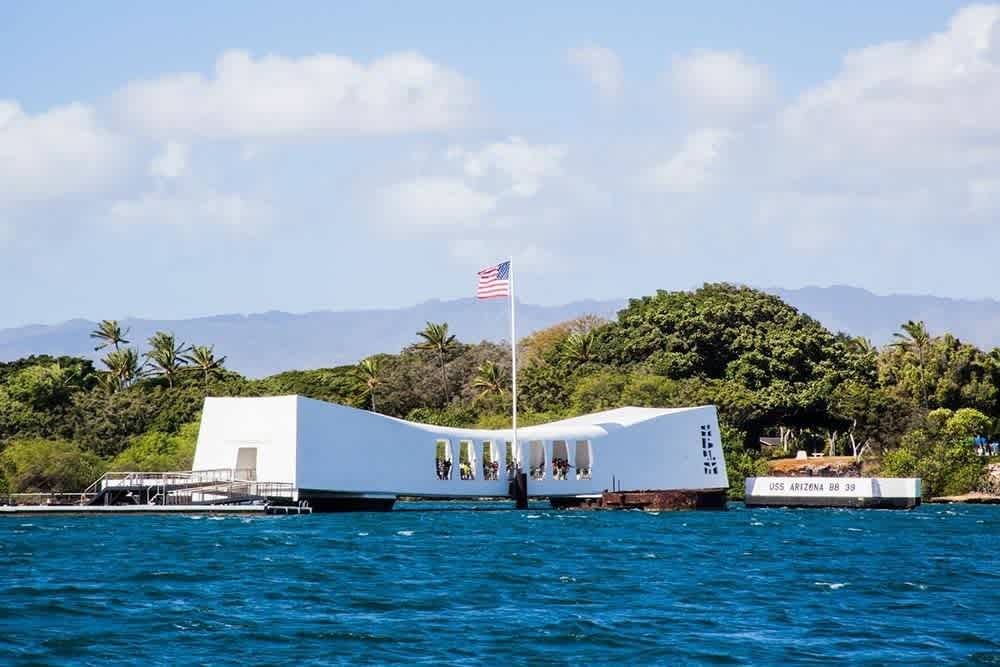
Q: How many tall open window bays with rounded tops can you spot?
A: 7